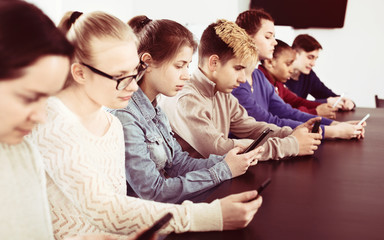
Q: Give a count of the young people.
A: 7